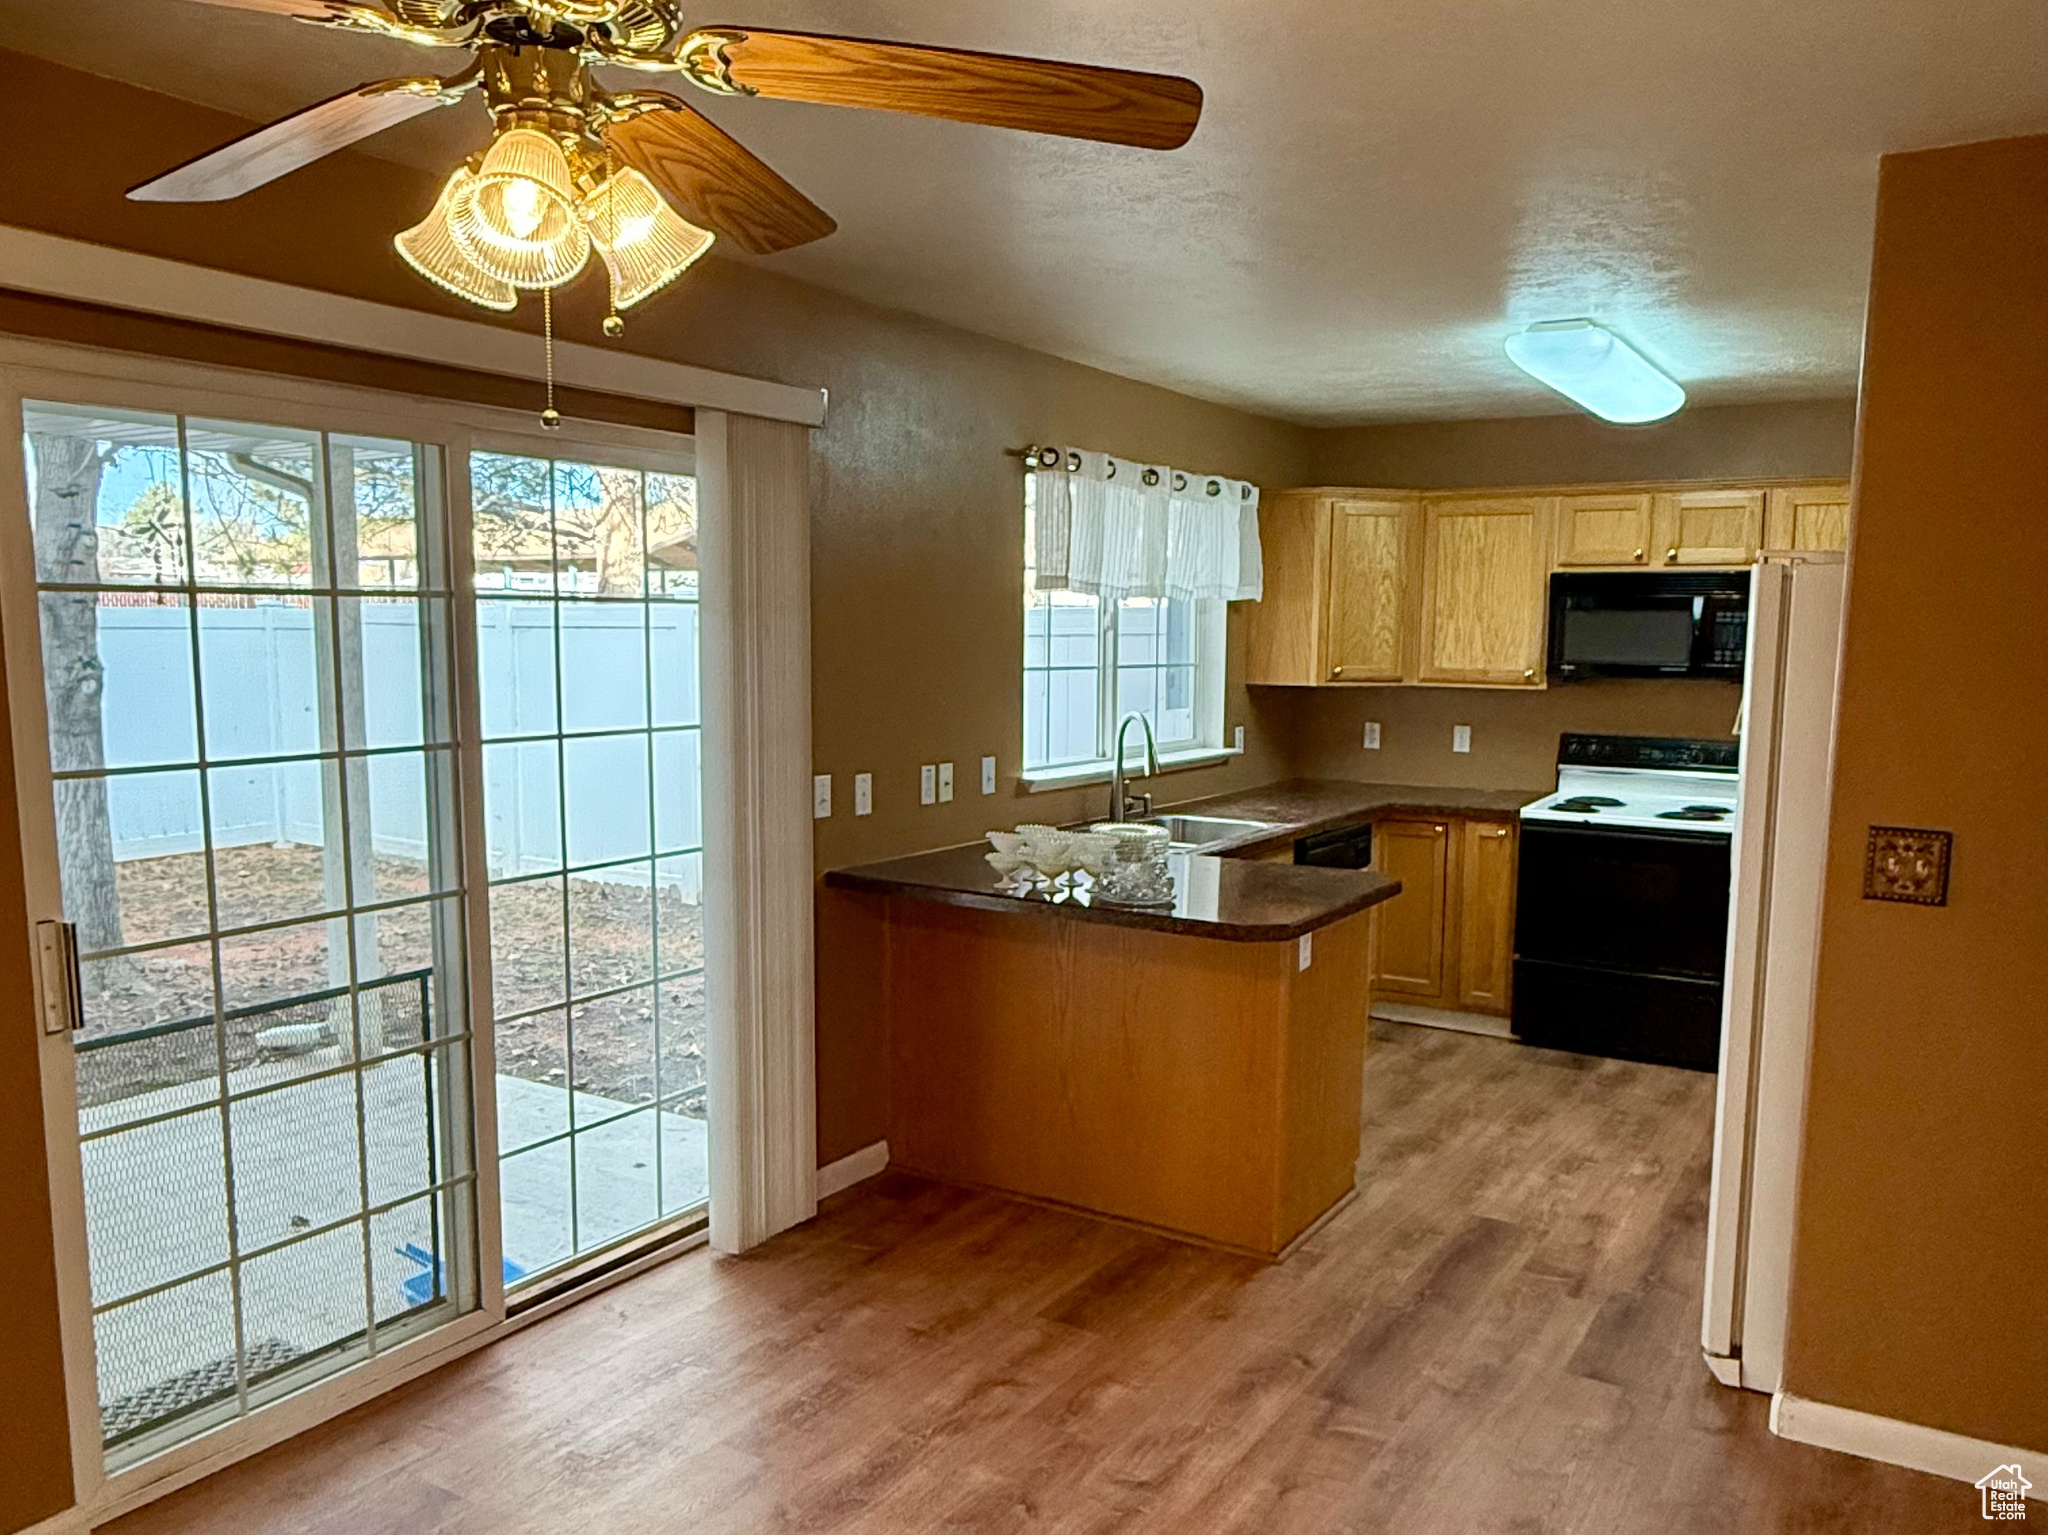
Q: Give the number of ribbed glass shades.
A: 3